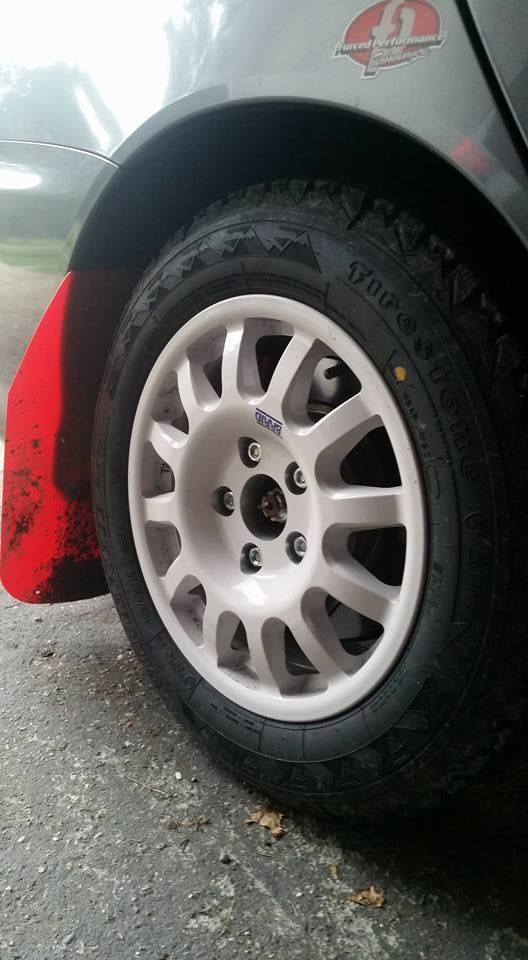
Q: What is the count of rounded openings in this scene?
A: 12